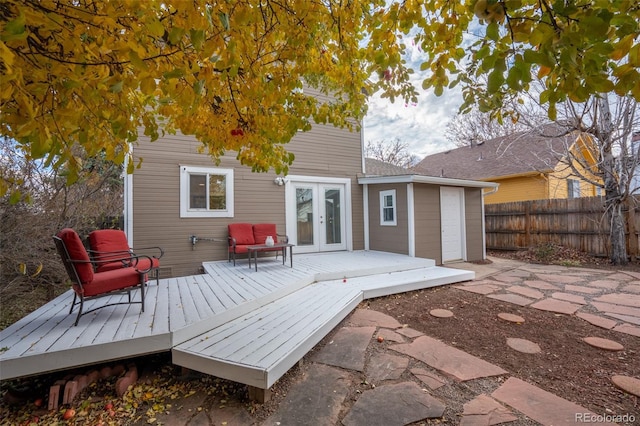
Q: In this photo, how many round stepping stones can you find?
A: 5